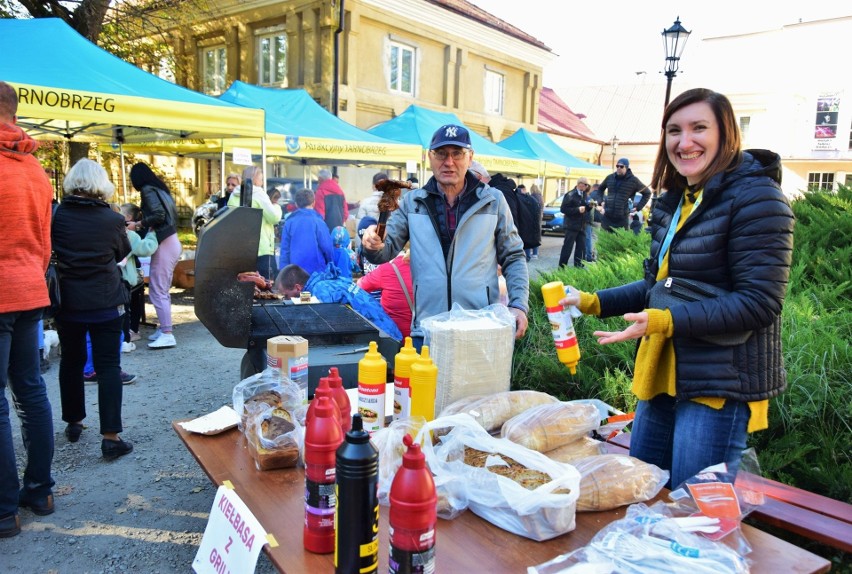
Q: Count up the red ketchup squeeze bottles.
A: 4